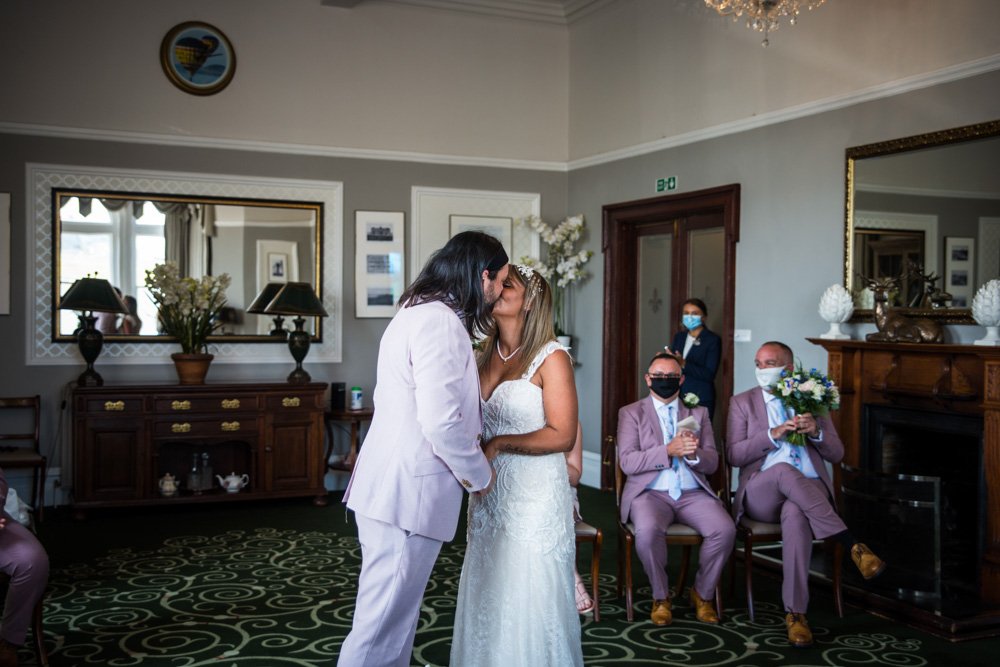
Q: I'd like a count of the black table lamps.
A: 2